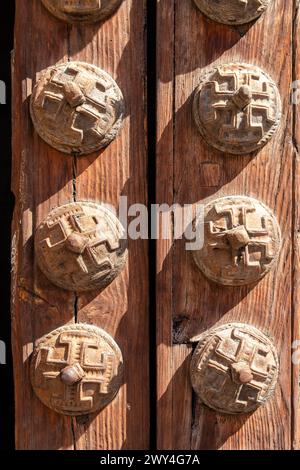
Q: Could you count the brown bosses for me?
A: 8